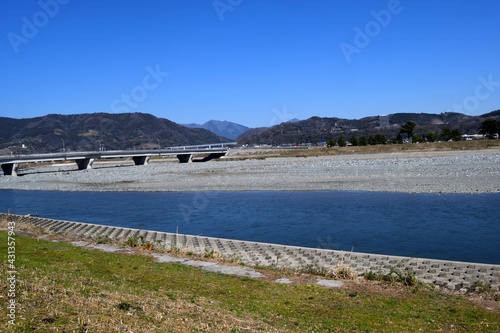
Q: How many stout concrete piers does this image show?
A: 4